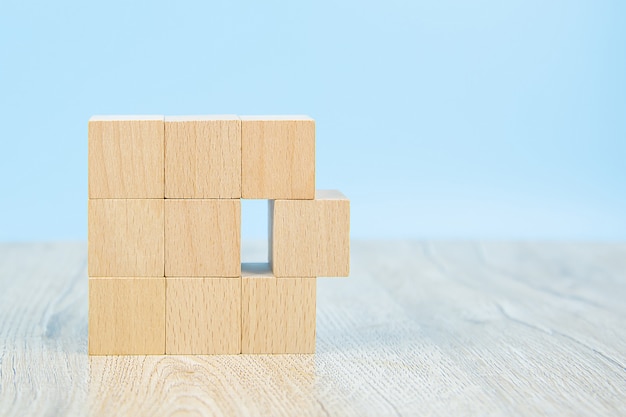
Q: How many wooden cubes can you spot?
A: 9